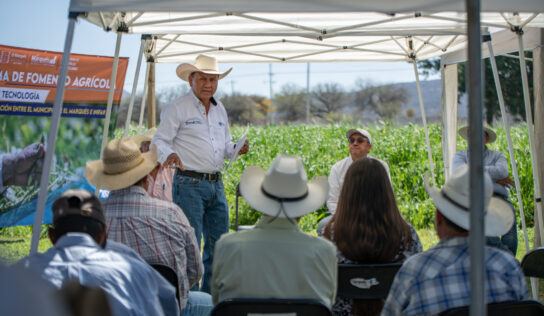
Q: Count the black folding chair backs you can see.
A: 5